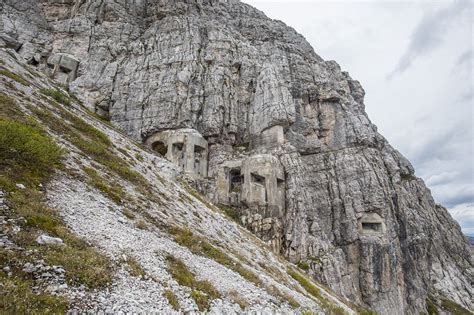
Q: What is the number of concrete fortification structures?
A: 4